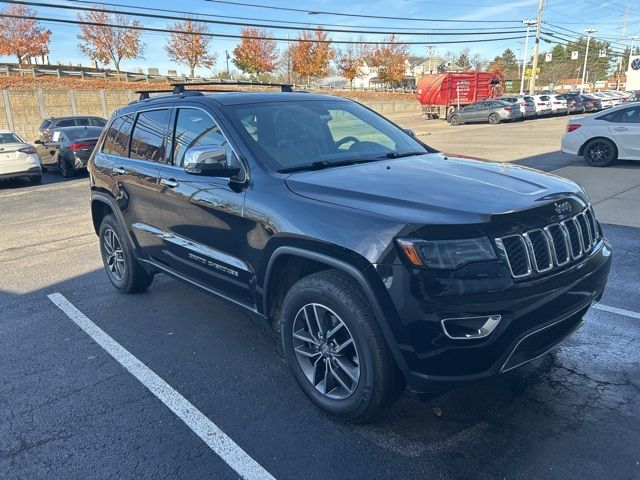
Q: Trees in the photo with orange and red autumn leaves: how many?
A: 7